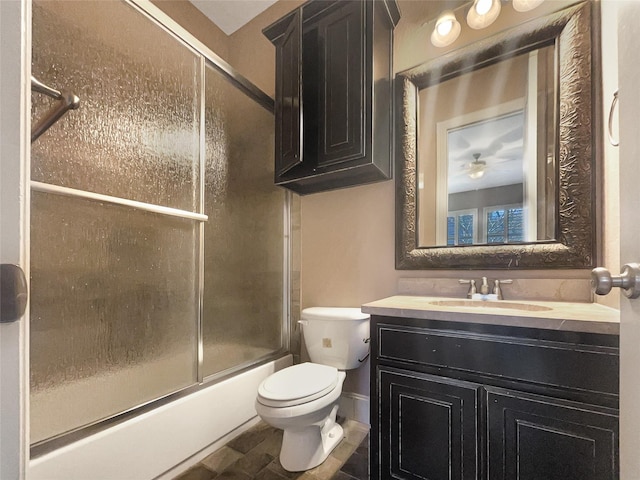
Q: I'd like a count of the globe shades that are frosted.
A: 3